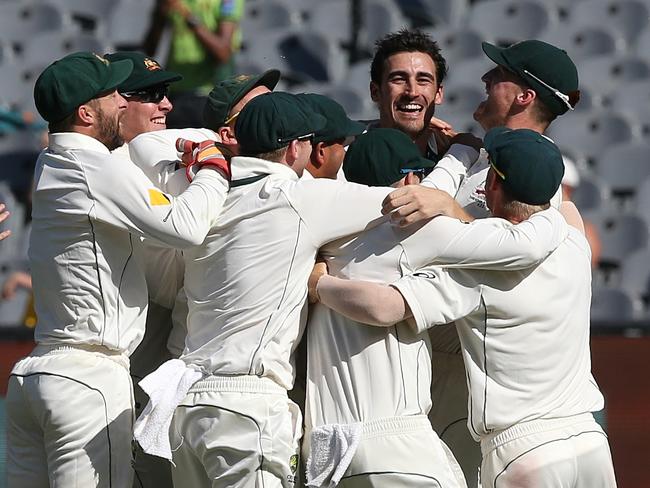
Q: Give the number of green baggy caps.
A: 8